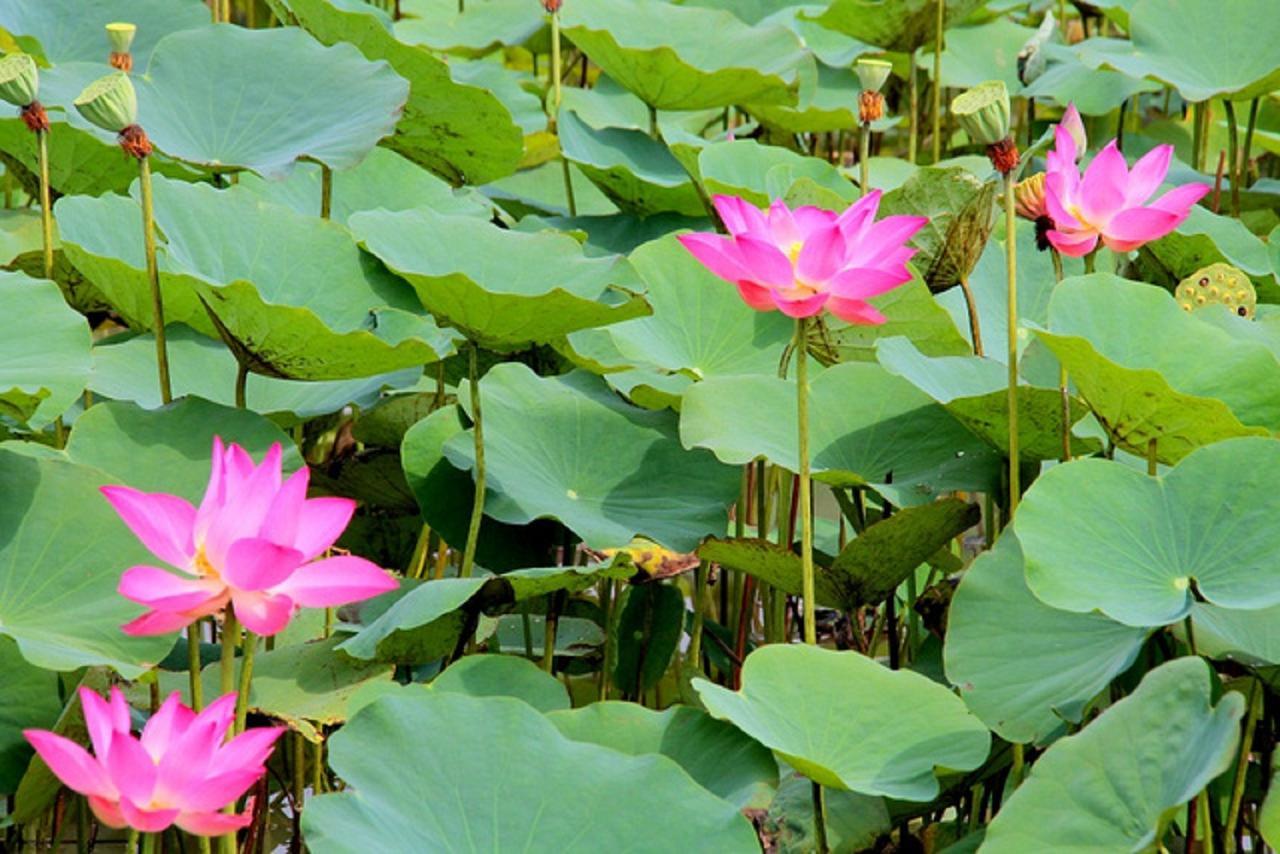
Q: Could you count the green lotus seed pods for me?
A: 6